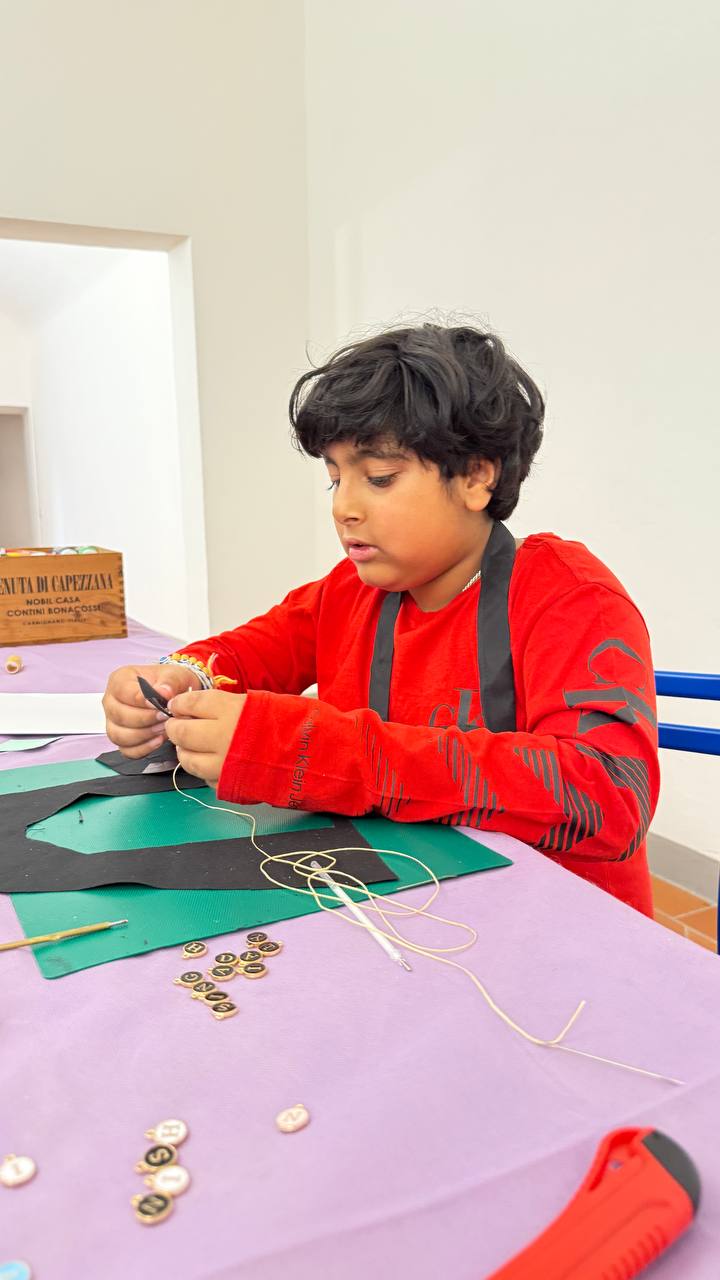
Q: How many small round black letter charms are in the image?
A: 13